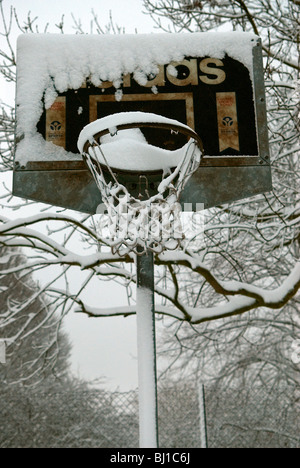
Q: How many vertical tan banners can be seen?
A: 2